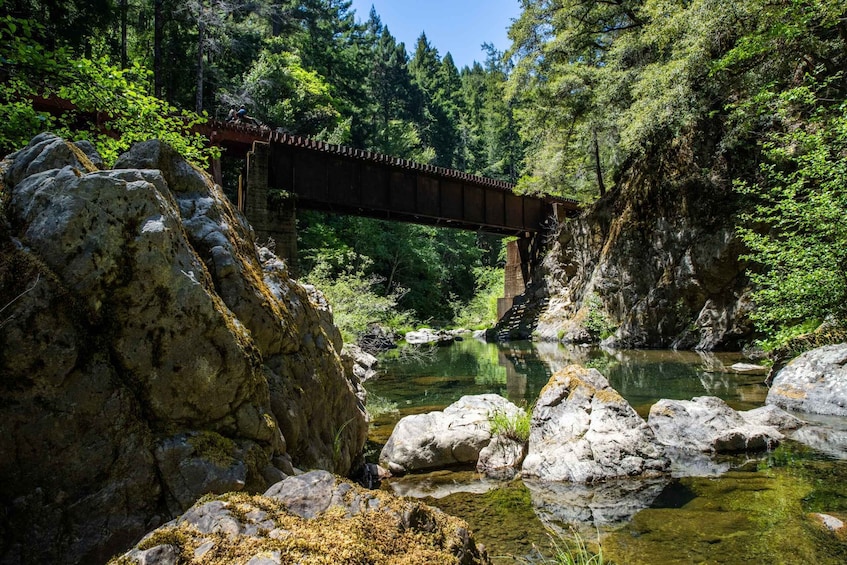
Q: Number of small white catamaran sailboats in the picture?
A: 0